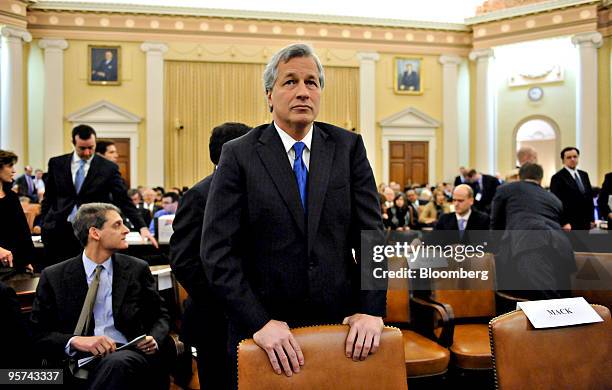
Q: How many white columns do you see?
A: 7